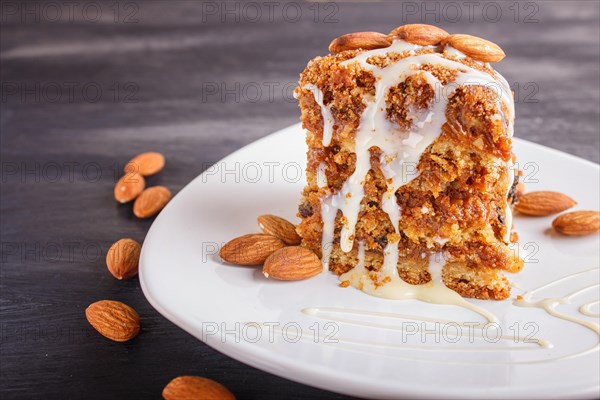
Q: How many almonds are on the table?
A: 6